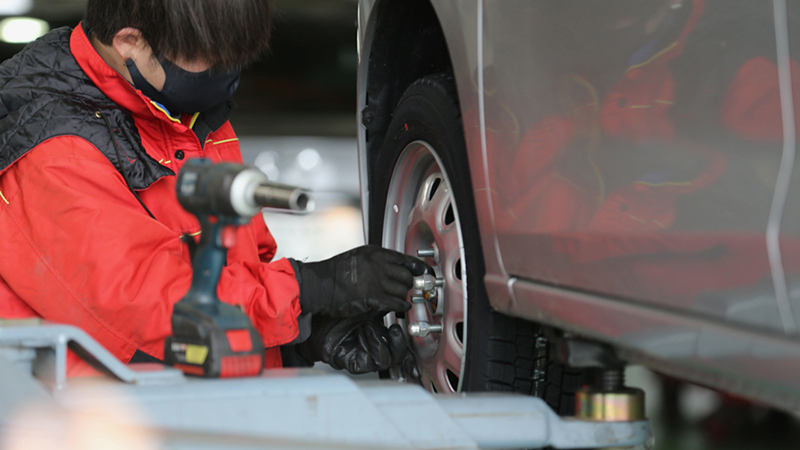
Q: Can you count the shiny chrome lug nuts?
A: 2